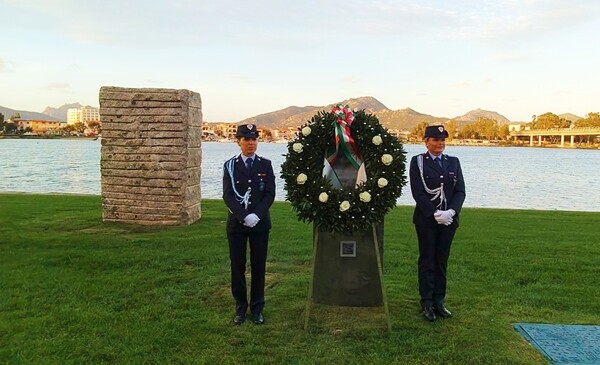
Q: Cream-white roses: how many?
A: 9